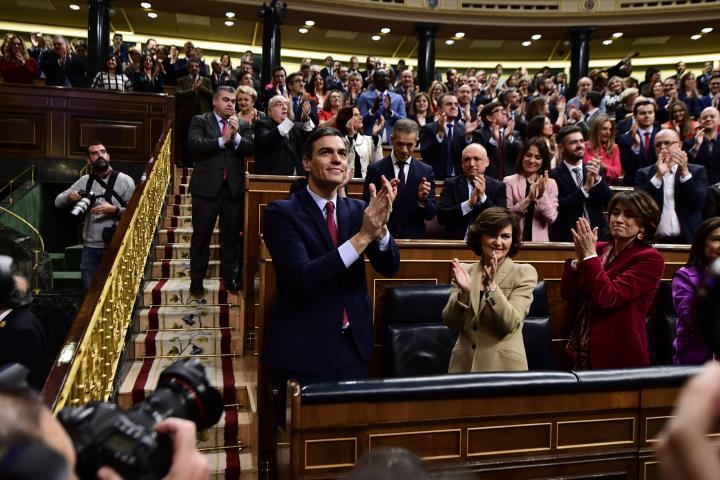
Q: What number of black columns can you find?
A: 4